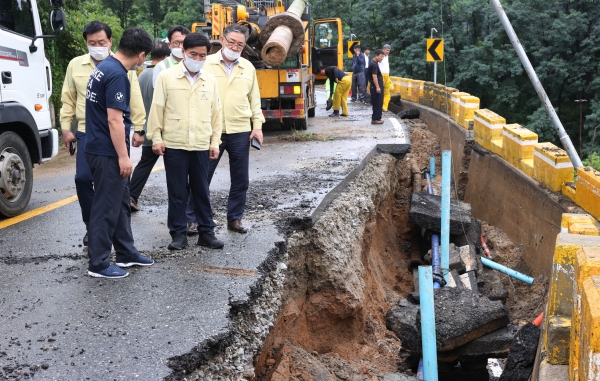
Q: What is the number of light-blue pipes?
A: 4